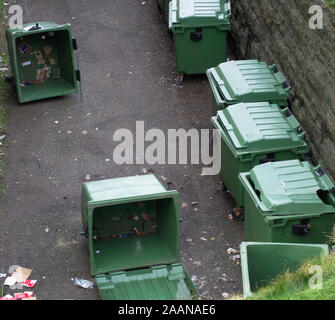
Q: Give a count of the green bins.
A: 8